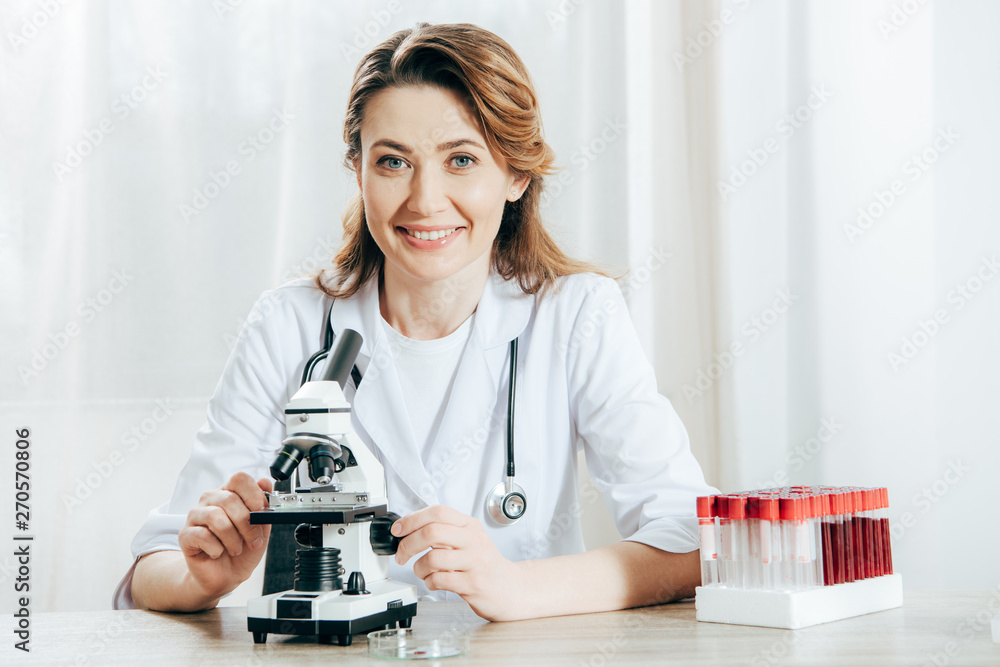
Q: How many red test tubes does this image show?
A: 7